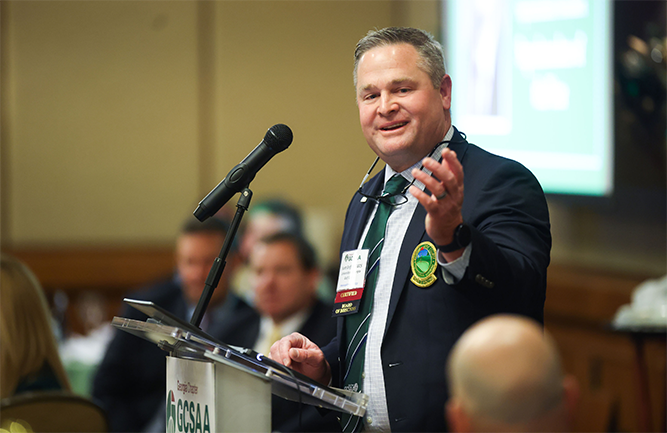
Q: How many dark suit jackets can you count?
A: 3